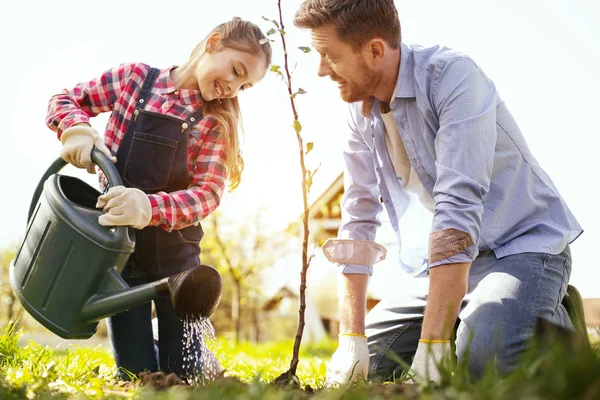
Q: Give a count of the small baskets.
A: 0